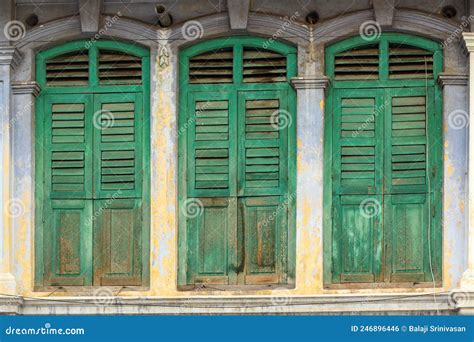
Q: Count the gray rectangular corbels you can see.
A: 3